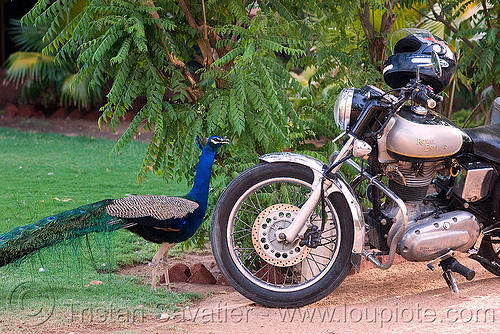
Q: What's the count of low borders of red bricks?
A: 2